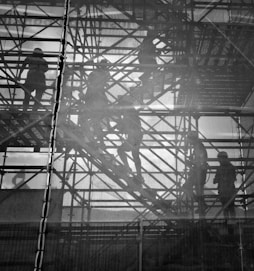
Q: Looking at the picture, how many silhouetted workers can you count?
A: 6